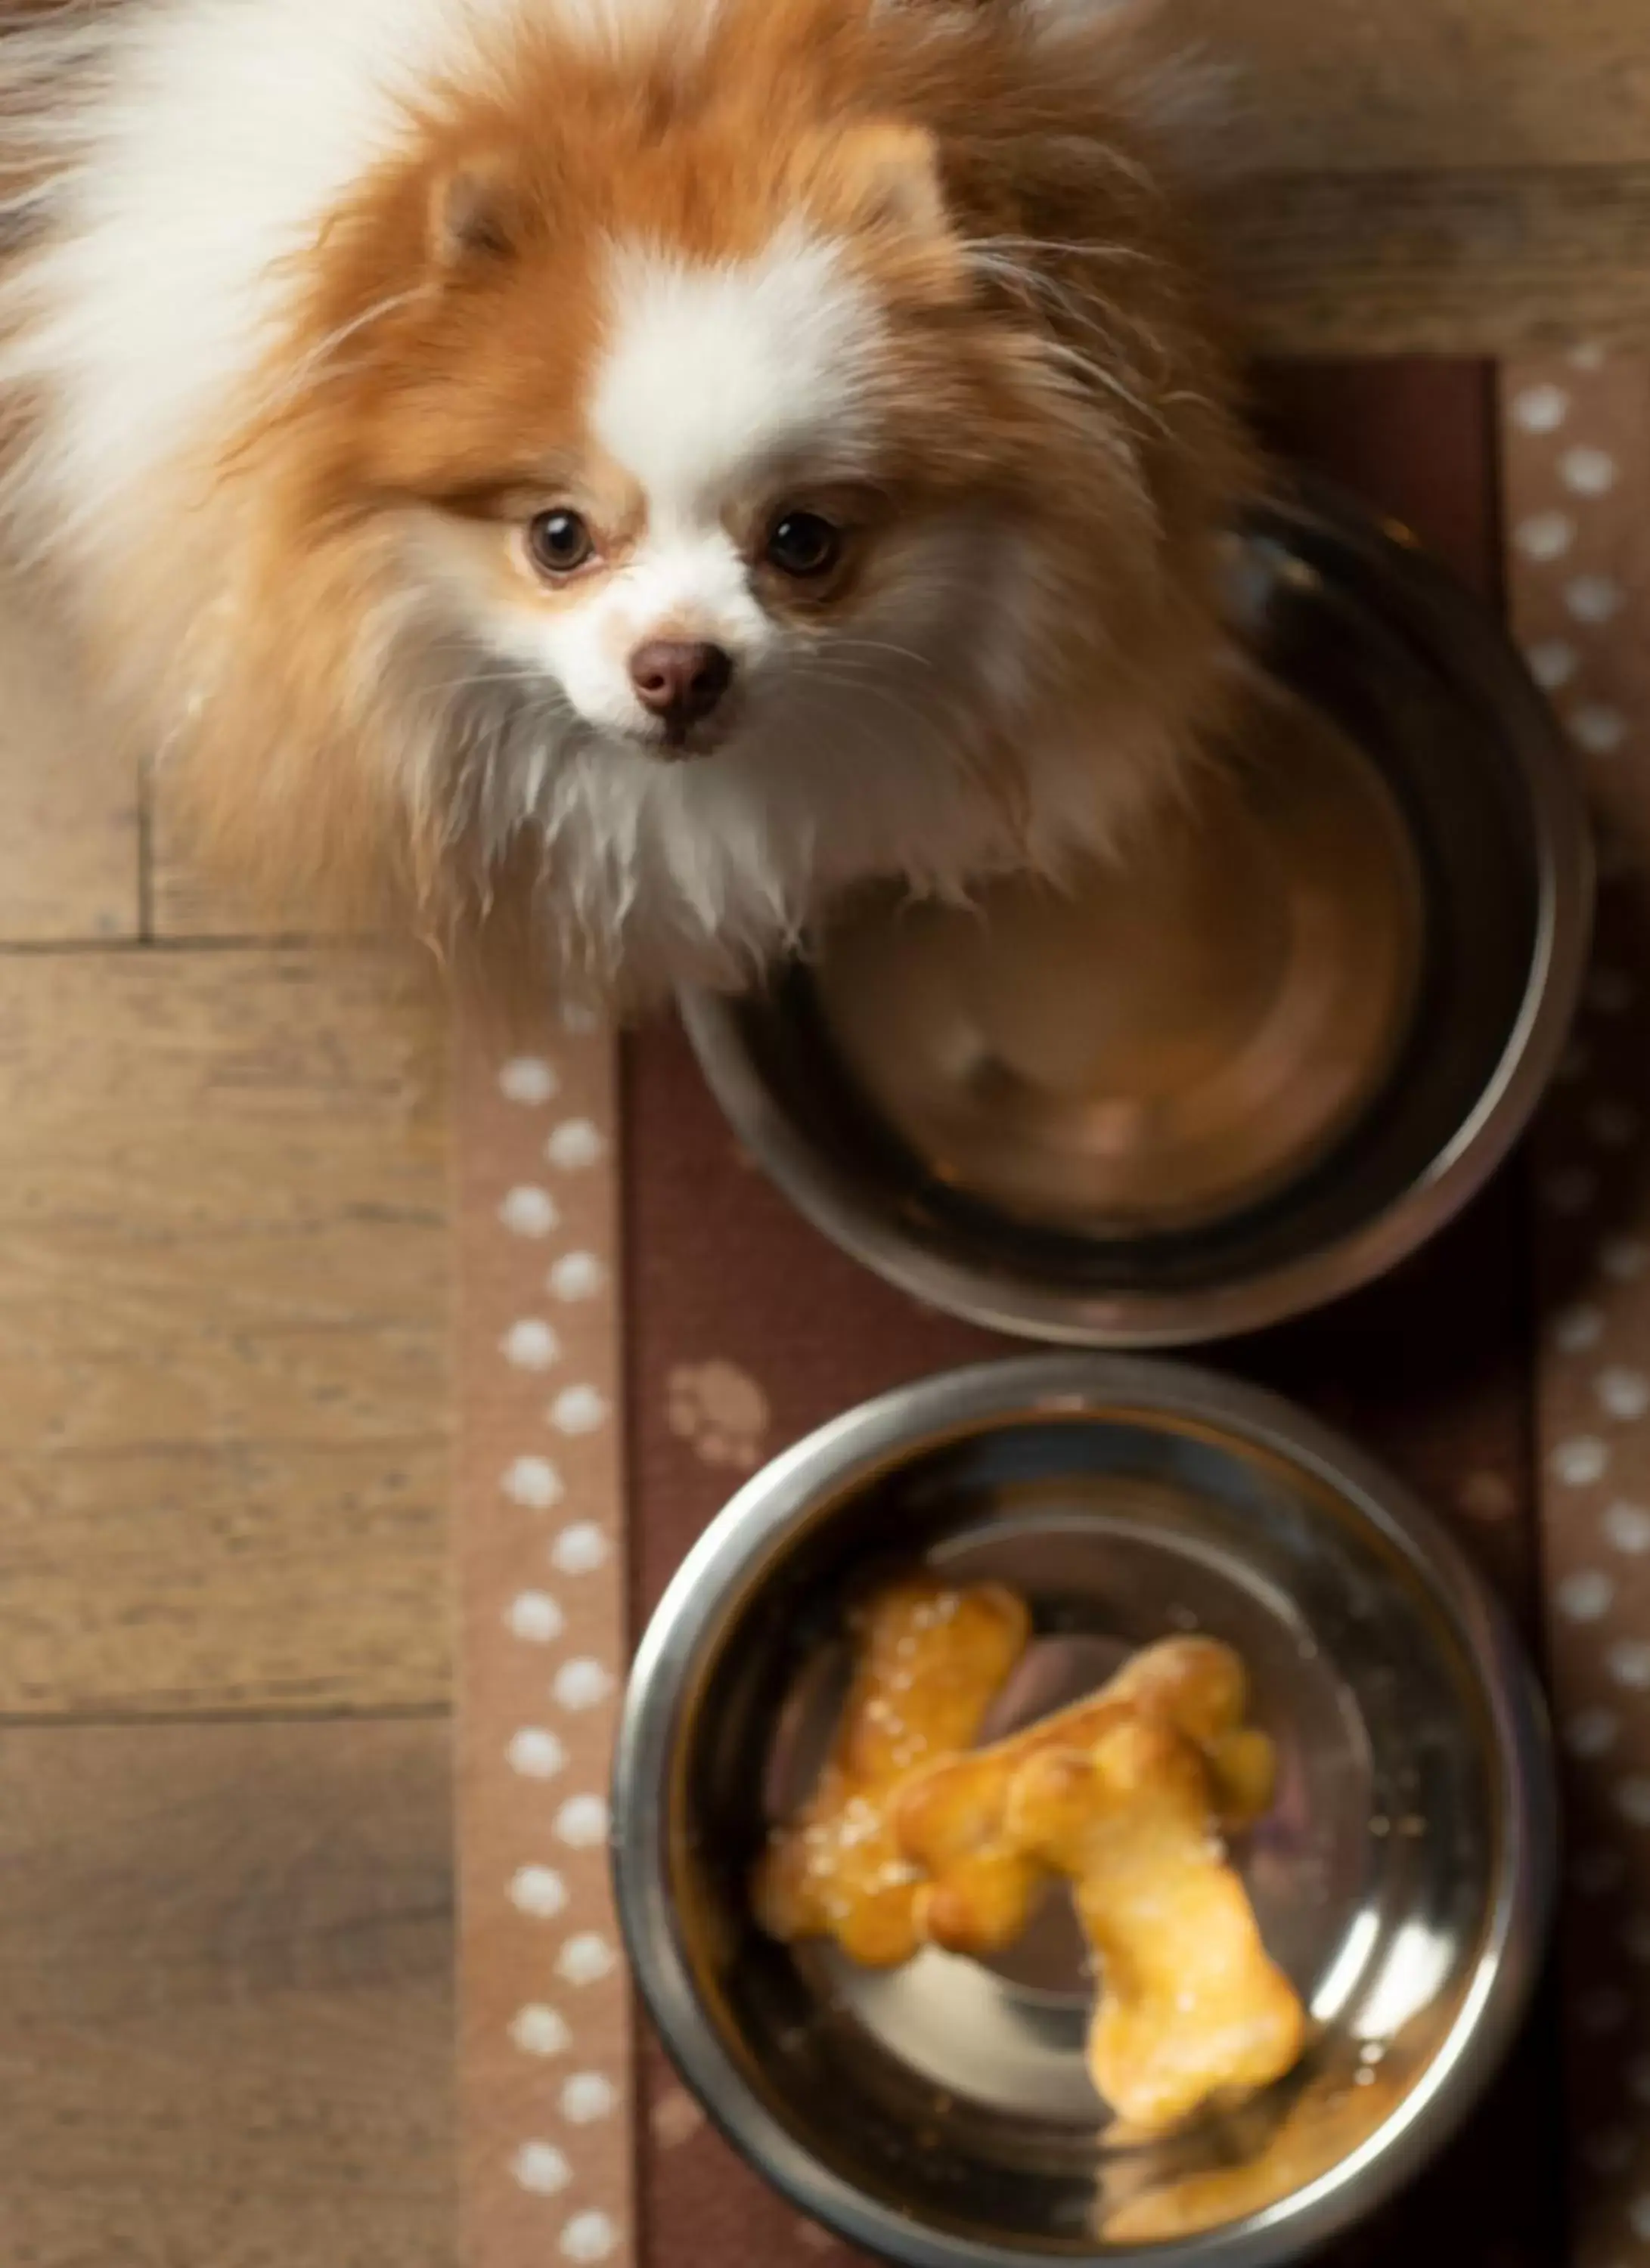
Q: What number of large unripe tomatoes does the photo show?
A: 0